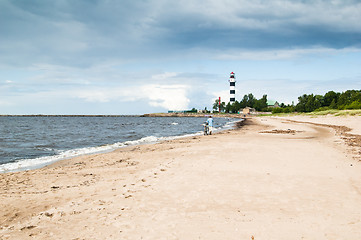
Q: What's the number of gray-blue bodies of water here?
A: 1